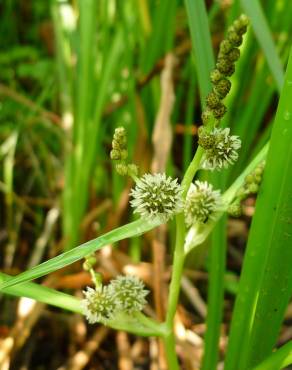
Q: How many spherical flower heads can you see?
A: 5